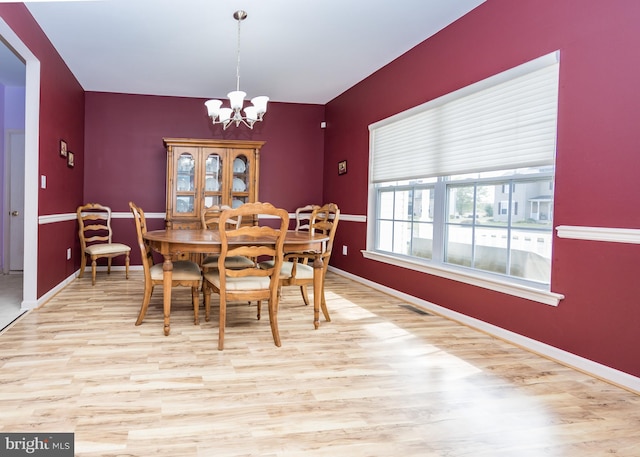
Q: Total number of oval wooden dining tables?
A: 1